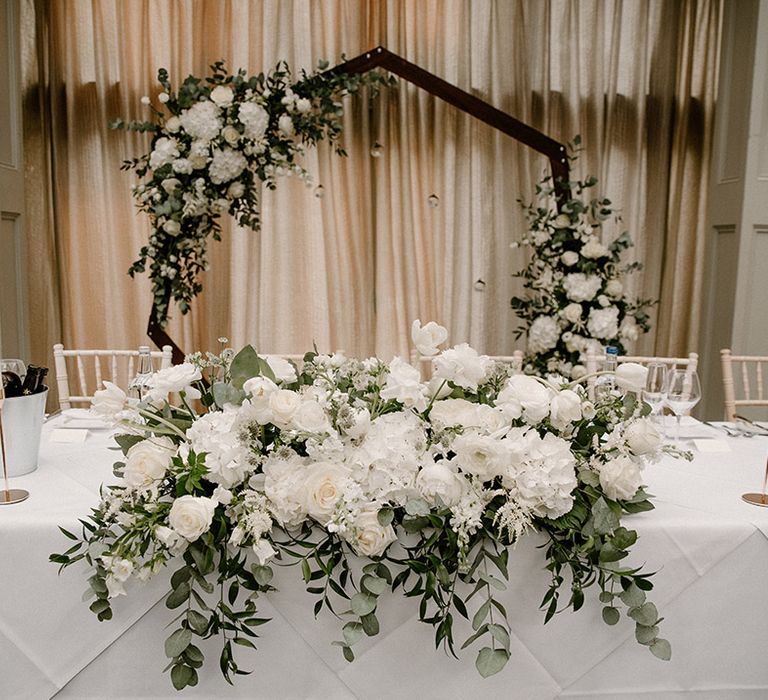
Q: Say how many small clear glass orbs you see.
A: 4